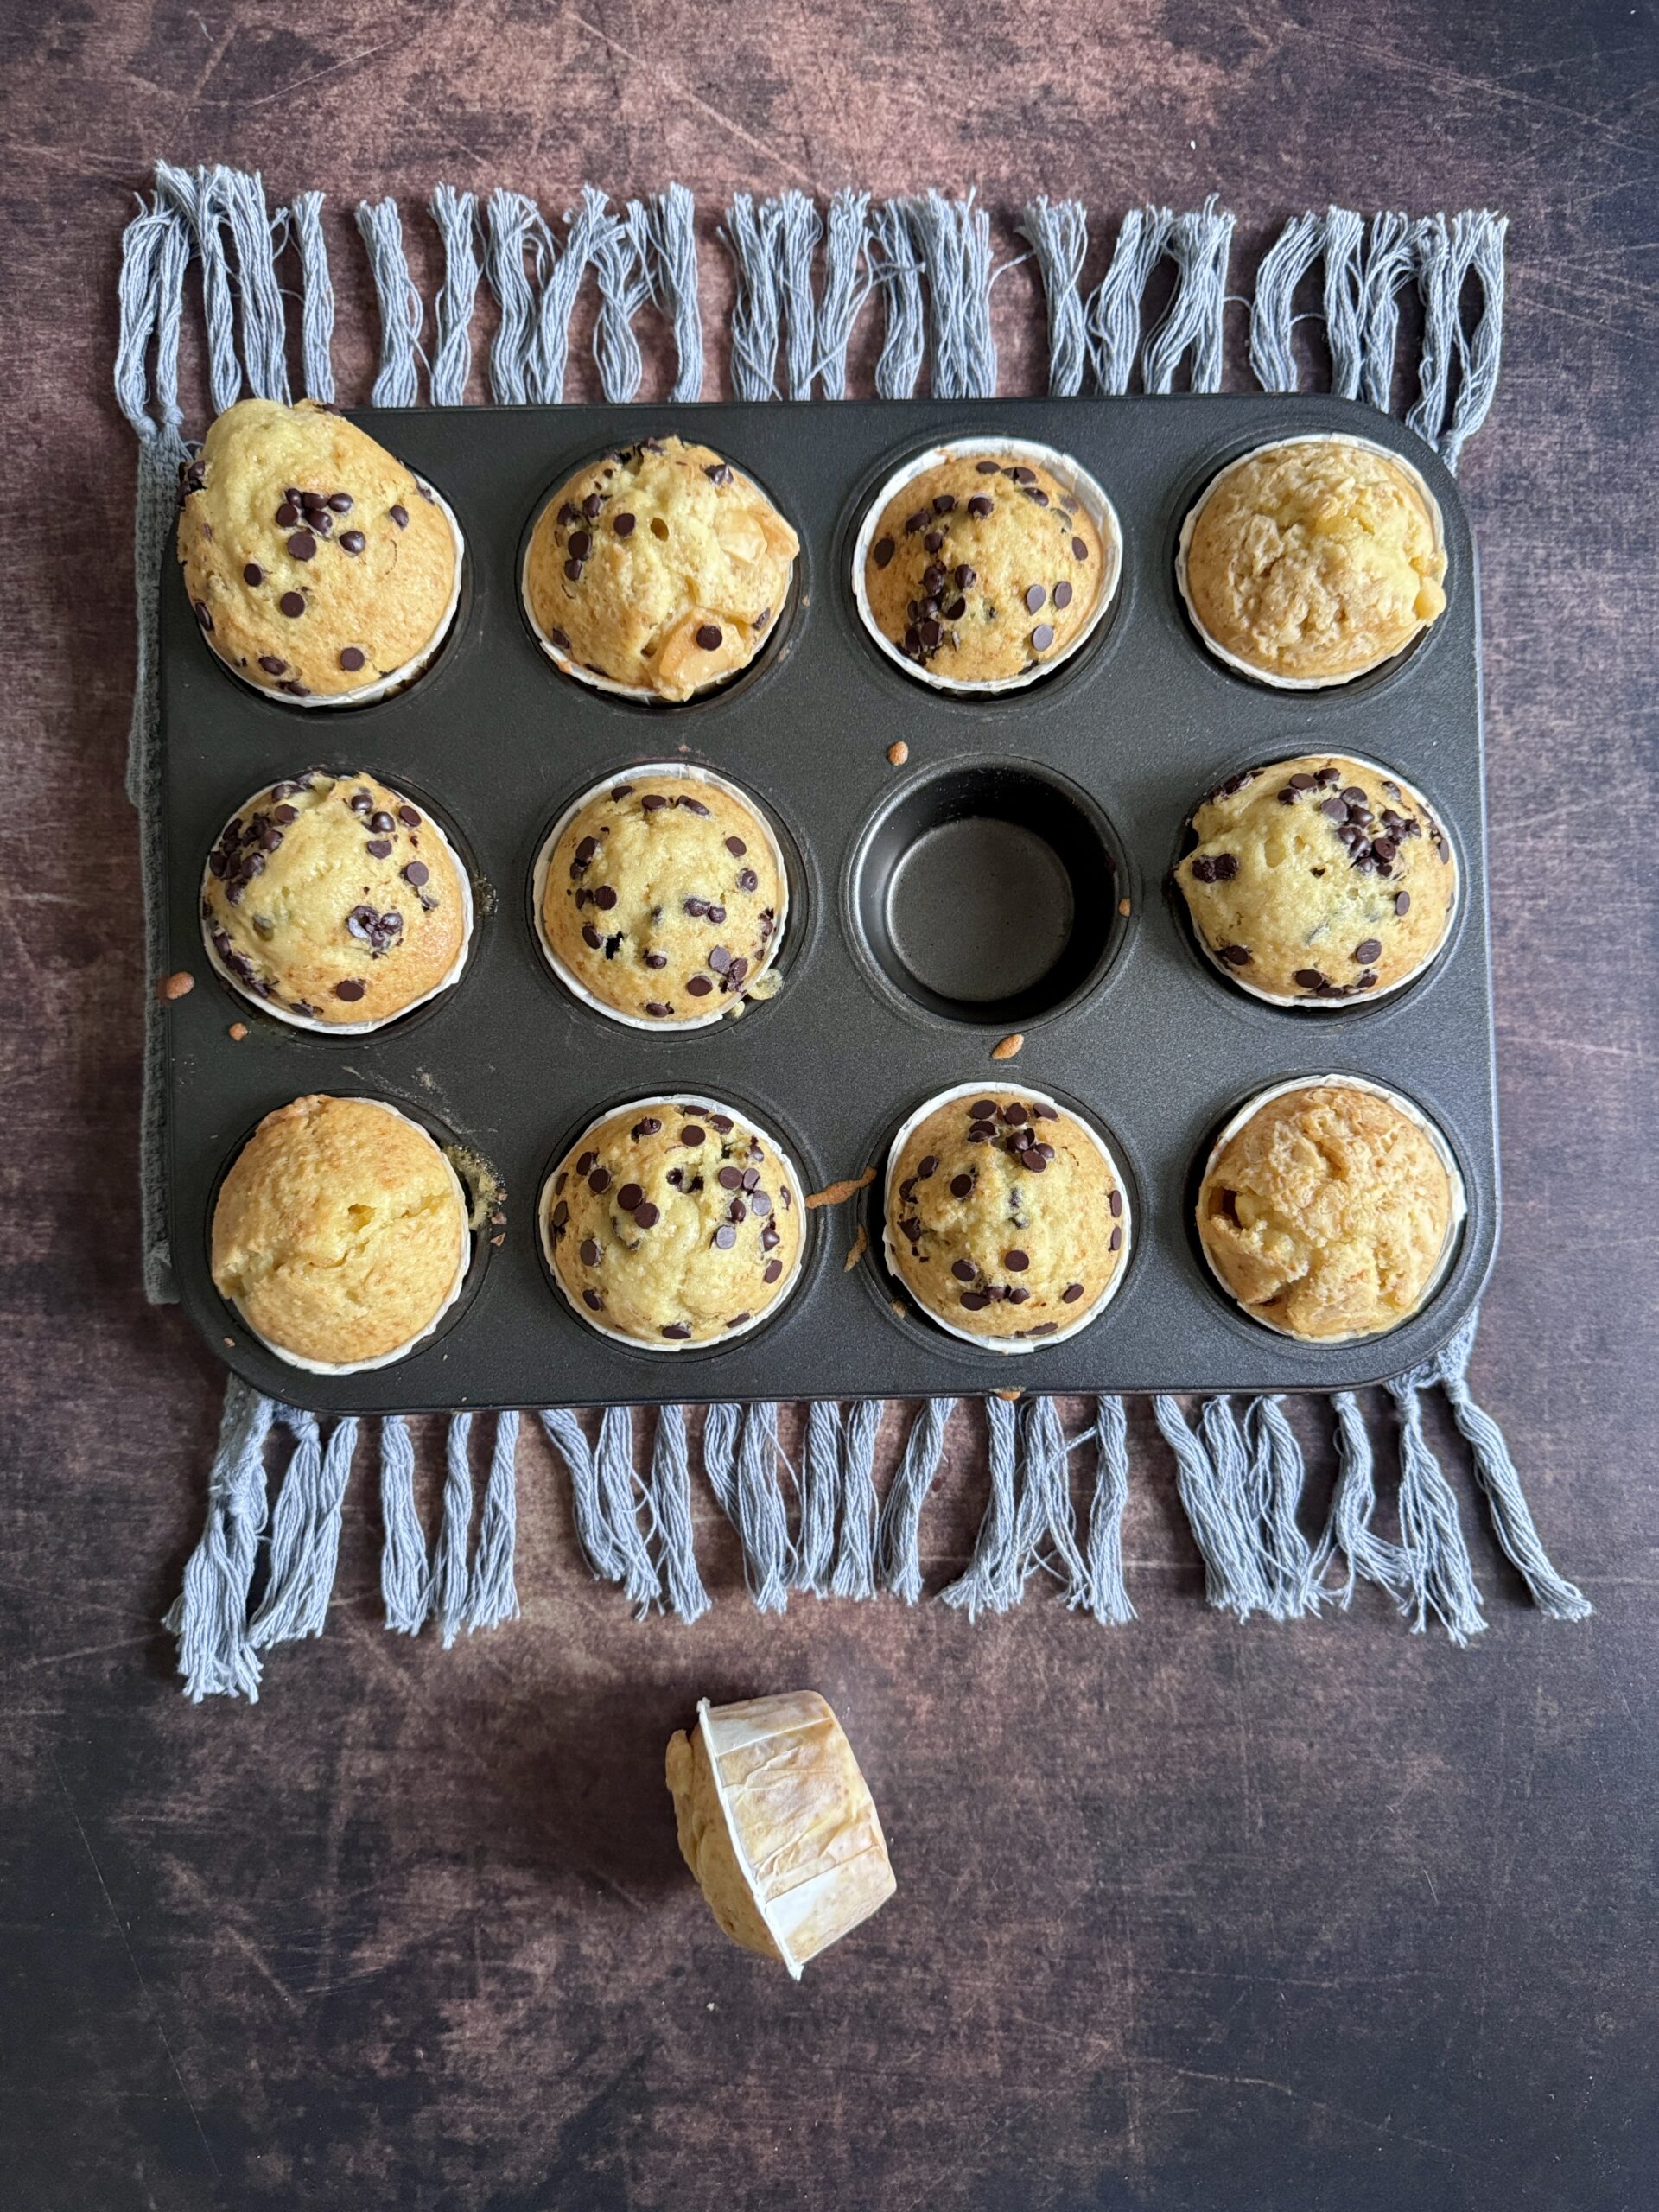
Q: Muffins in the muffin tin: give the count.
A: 11